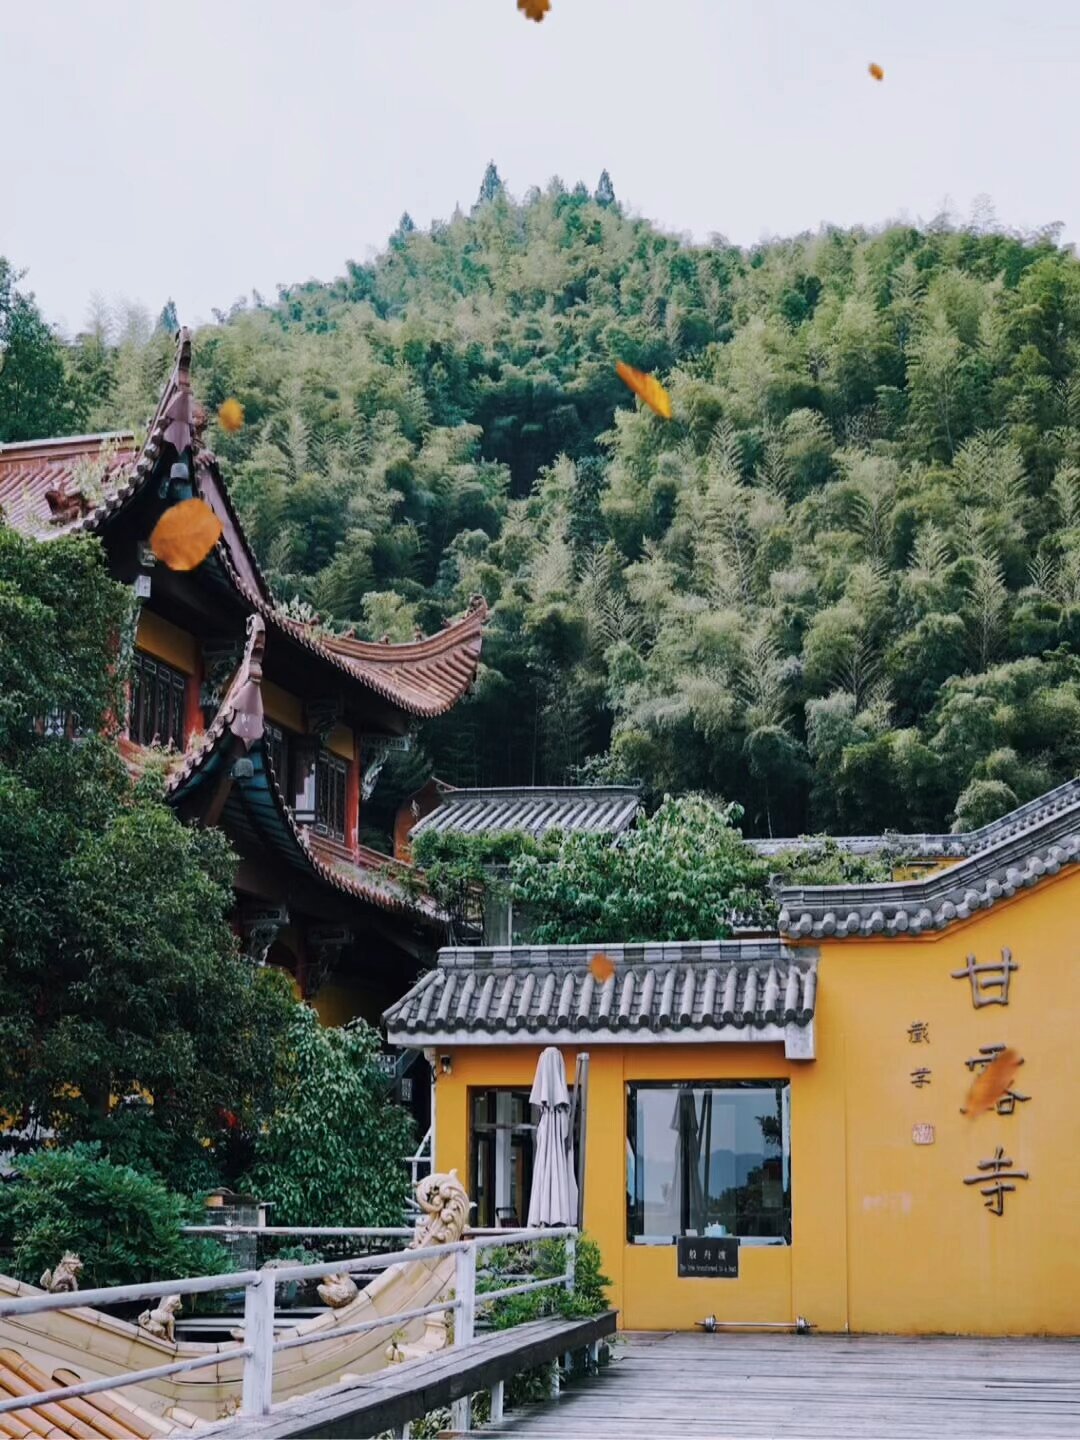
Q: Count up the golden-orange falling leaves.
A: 7